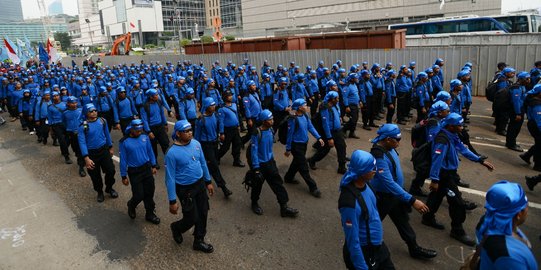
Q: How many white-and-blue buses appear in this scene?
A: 1